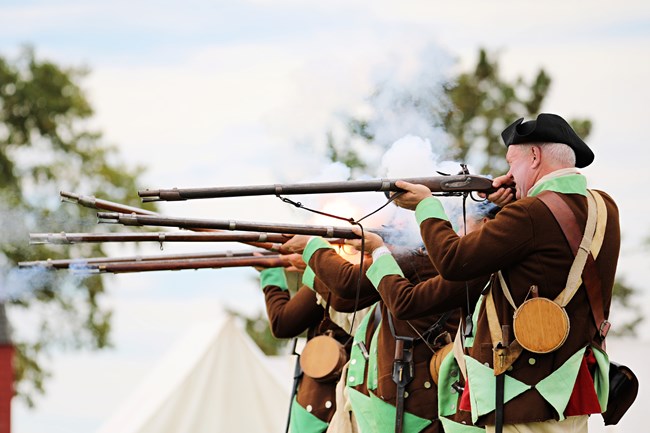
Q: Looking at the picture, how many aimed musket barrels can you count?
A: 6